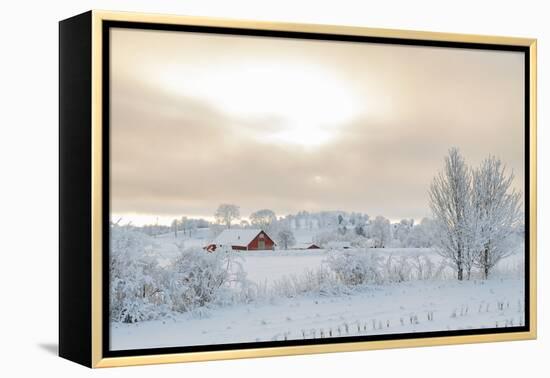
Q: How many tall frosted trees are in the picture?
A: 2